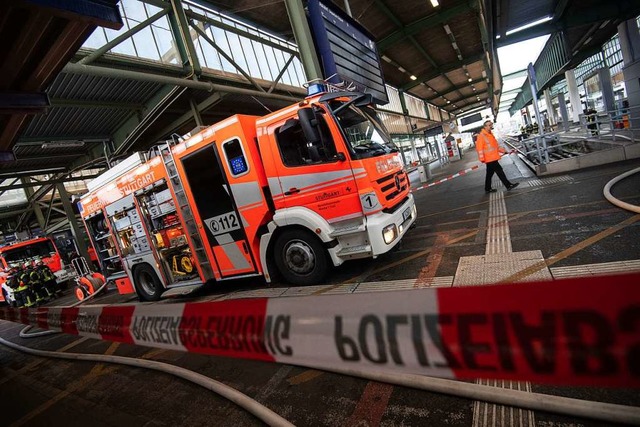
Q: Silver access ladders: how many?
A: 1